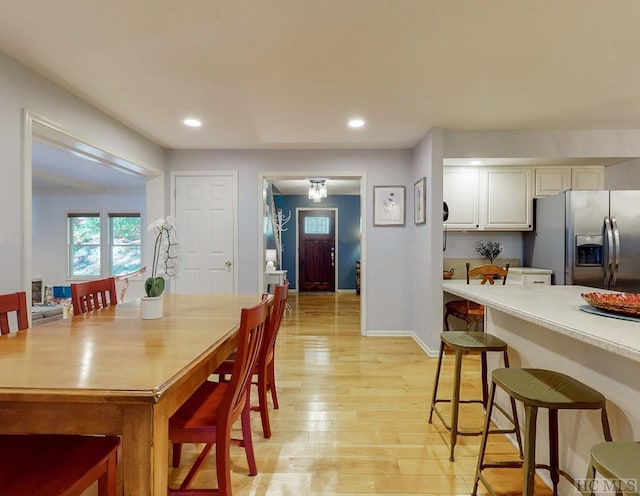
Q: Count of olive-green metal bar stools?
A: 3